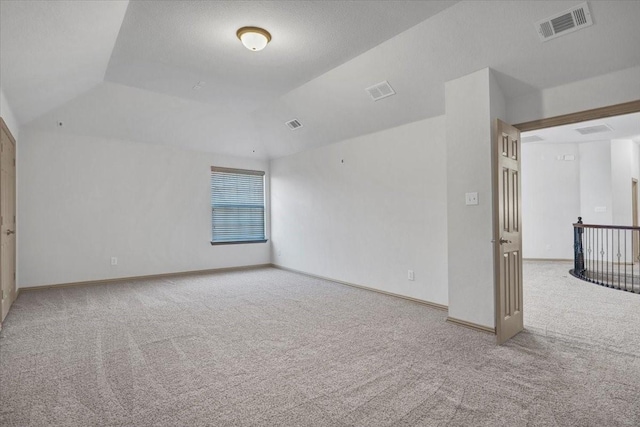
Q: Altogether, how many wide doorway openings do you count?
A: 1